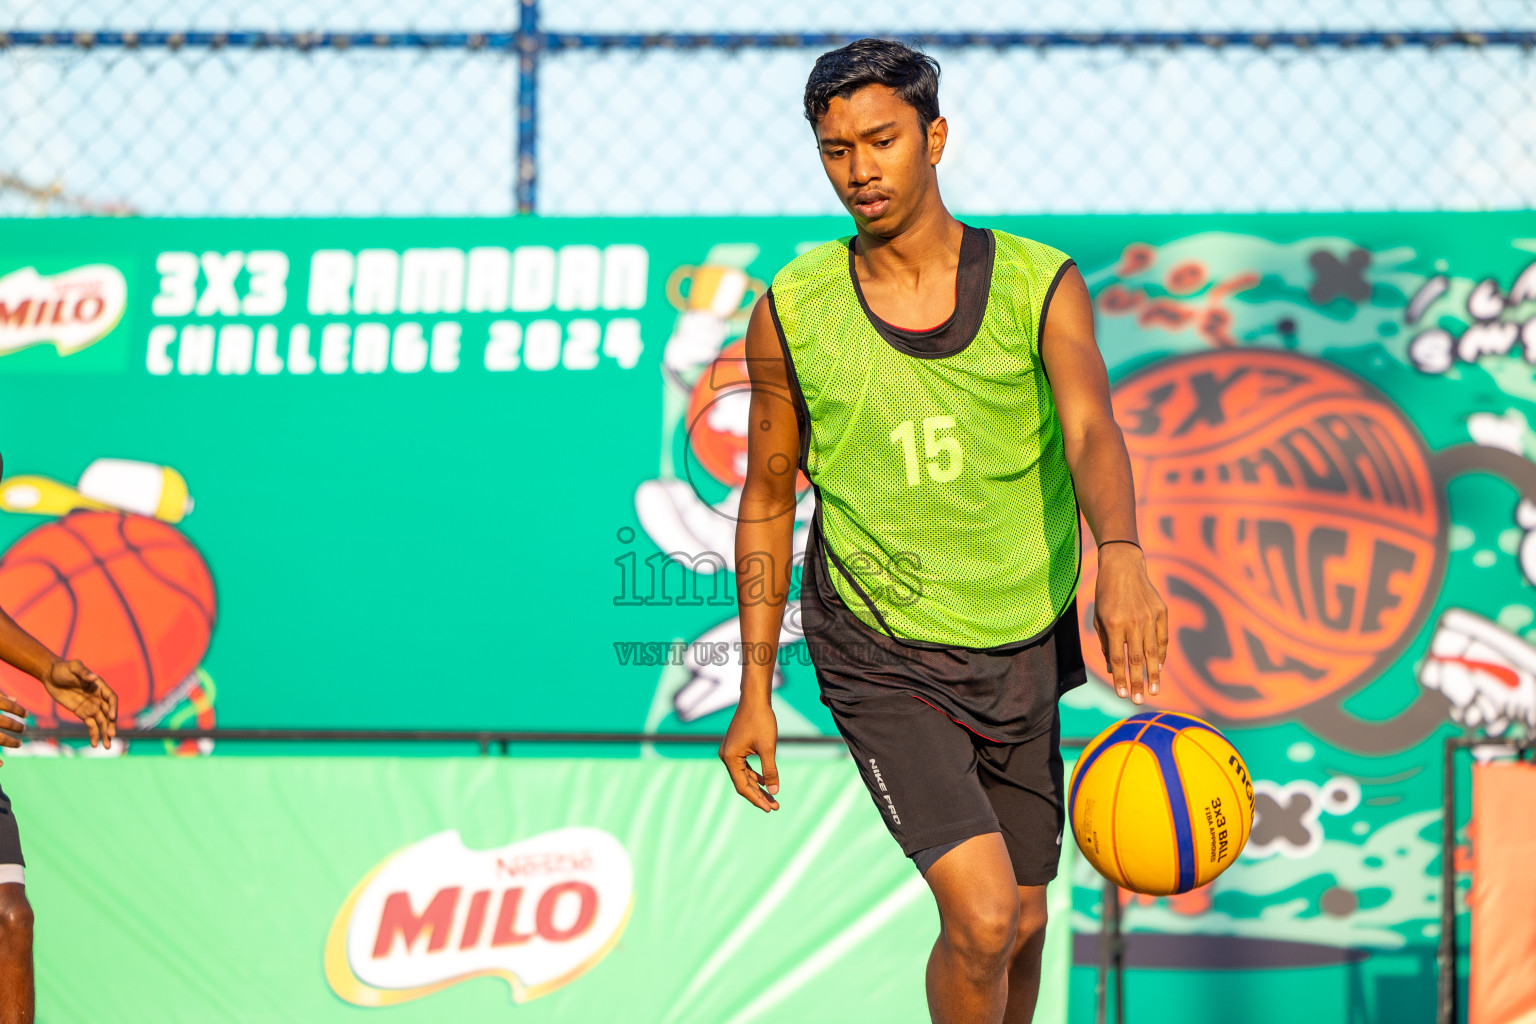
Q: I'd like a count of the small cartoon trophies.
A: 1